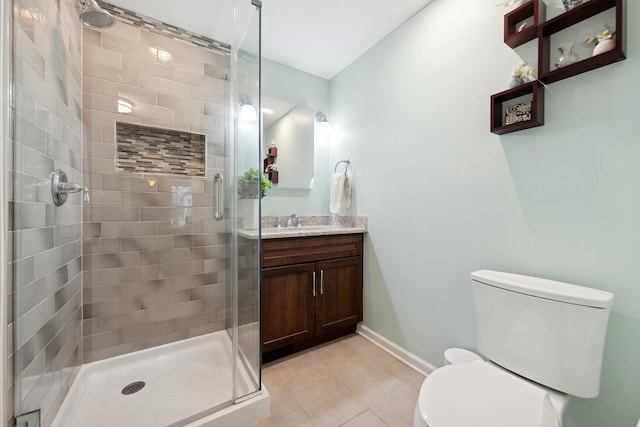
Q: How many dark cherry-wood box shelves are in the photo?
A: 3